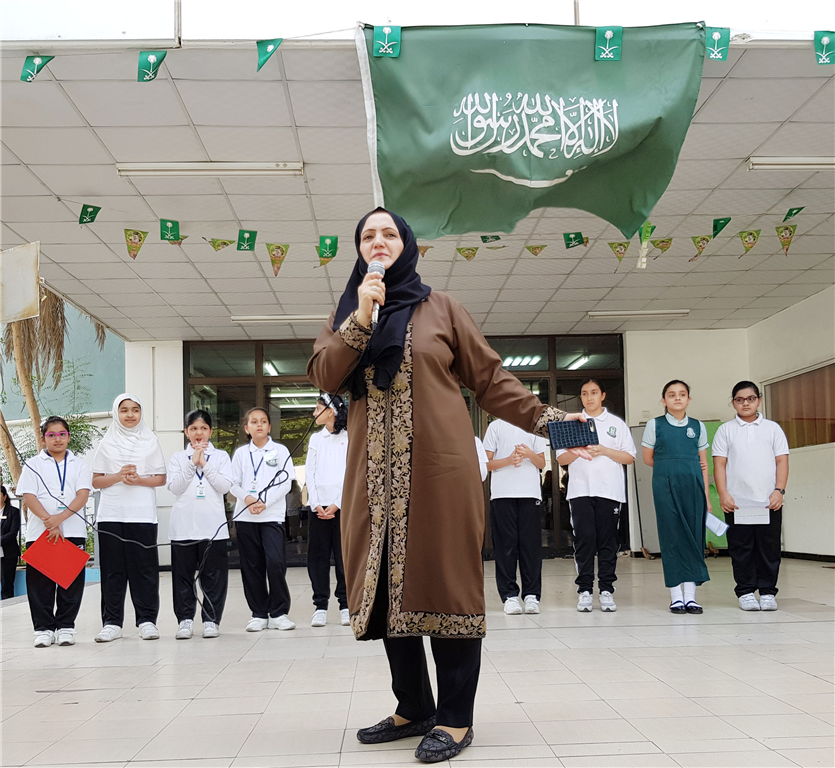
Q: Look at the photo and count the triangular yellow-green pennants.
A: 15